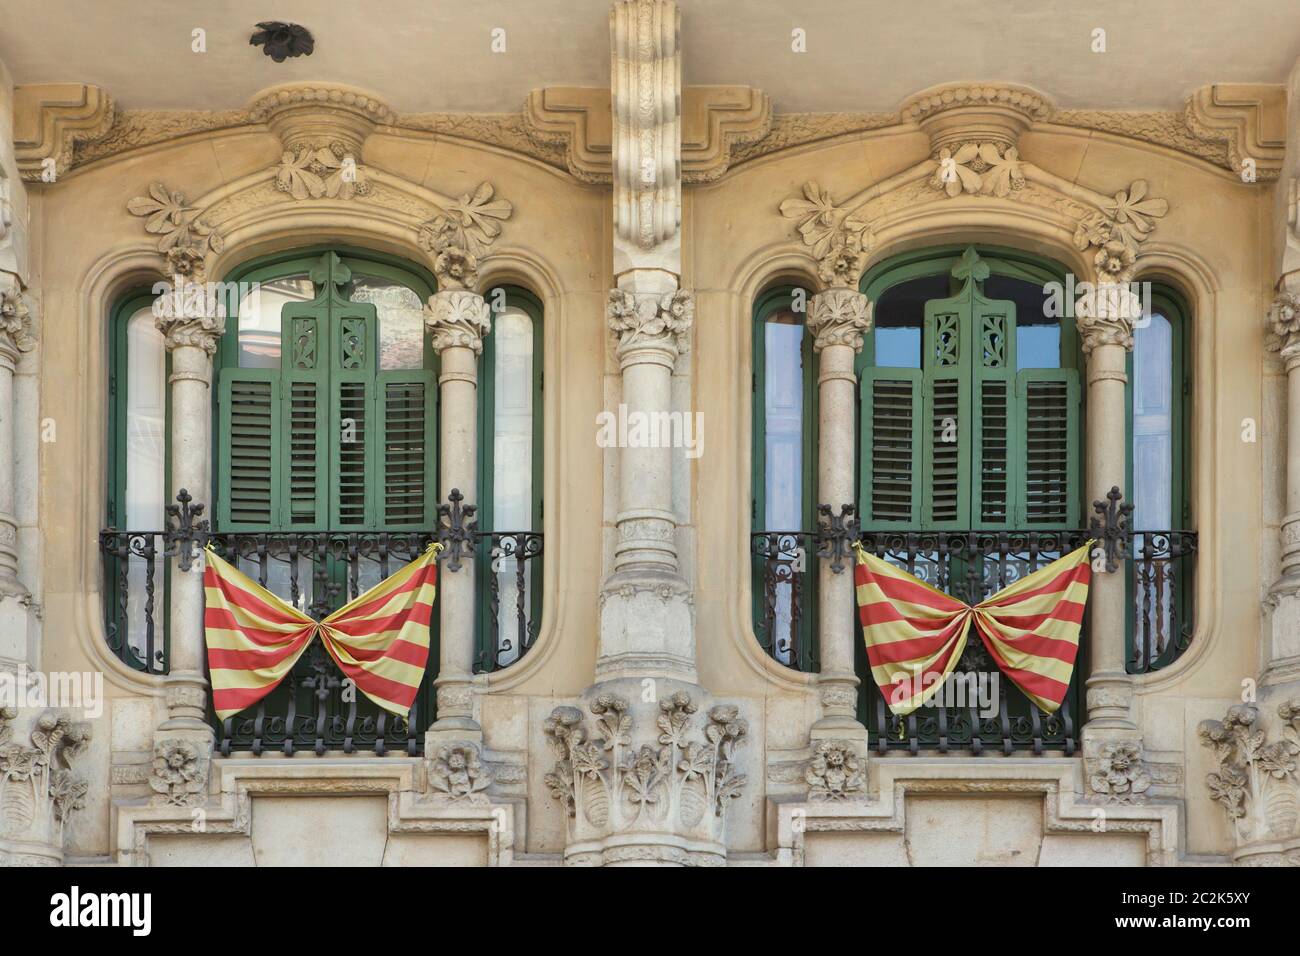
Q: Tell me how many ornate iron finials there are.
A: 4